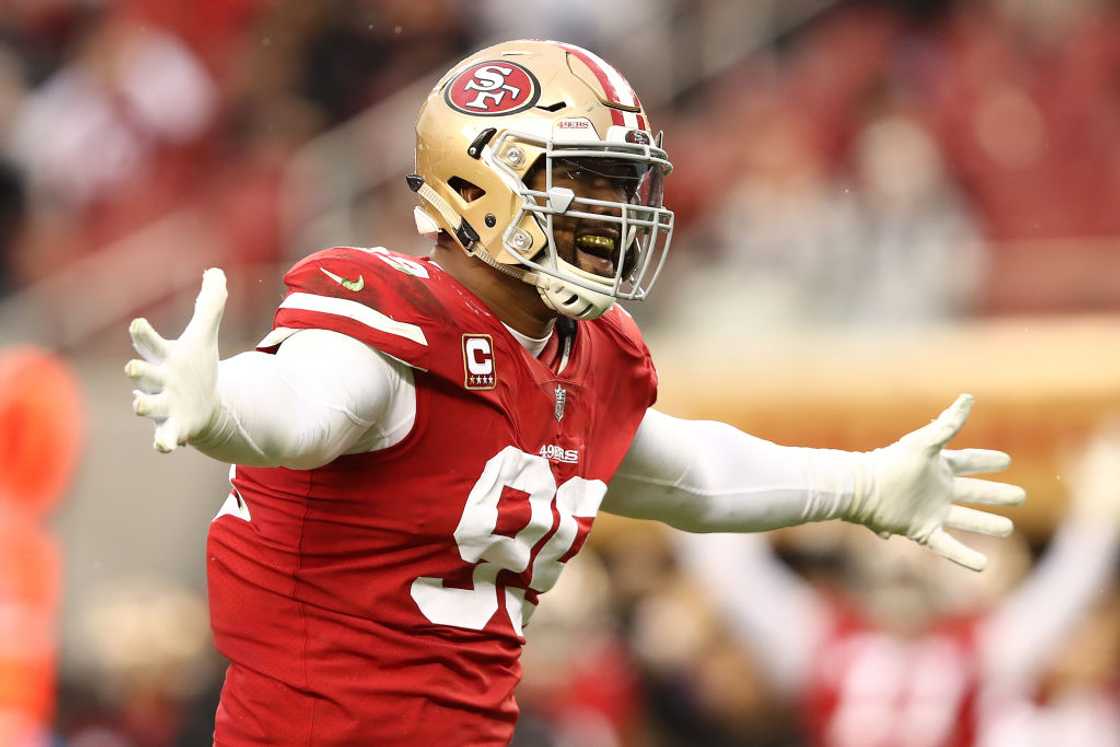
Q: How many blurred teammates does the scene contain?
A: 1